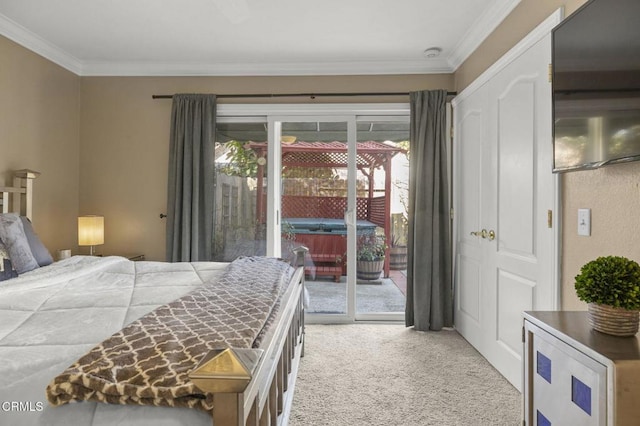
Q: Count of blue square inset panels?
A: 3